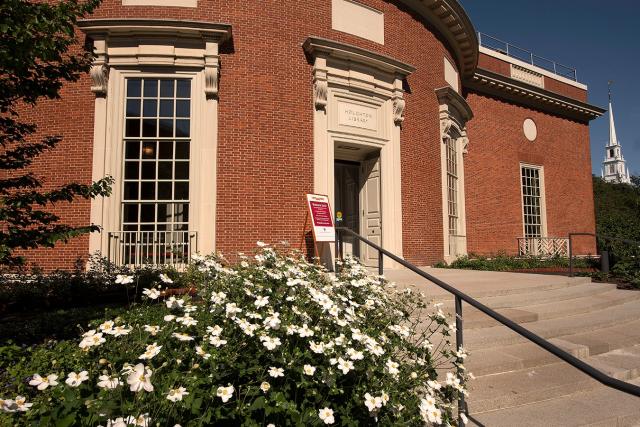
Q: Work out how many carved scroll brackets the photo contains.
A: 6